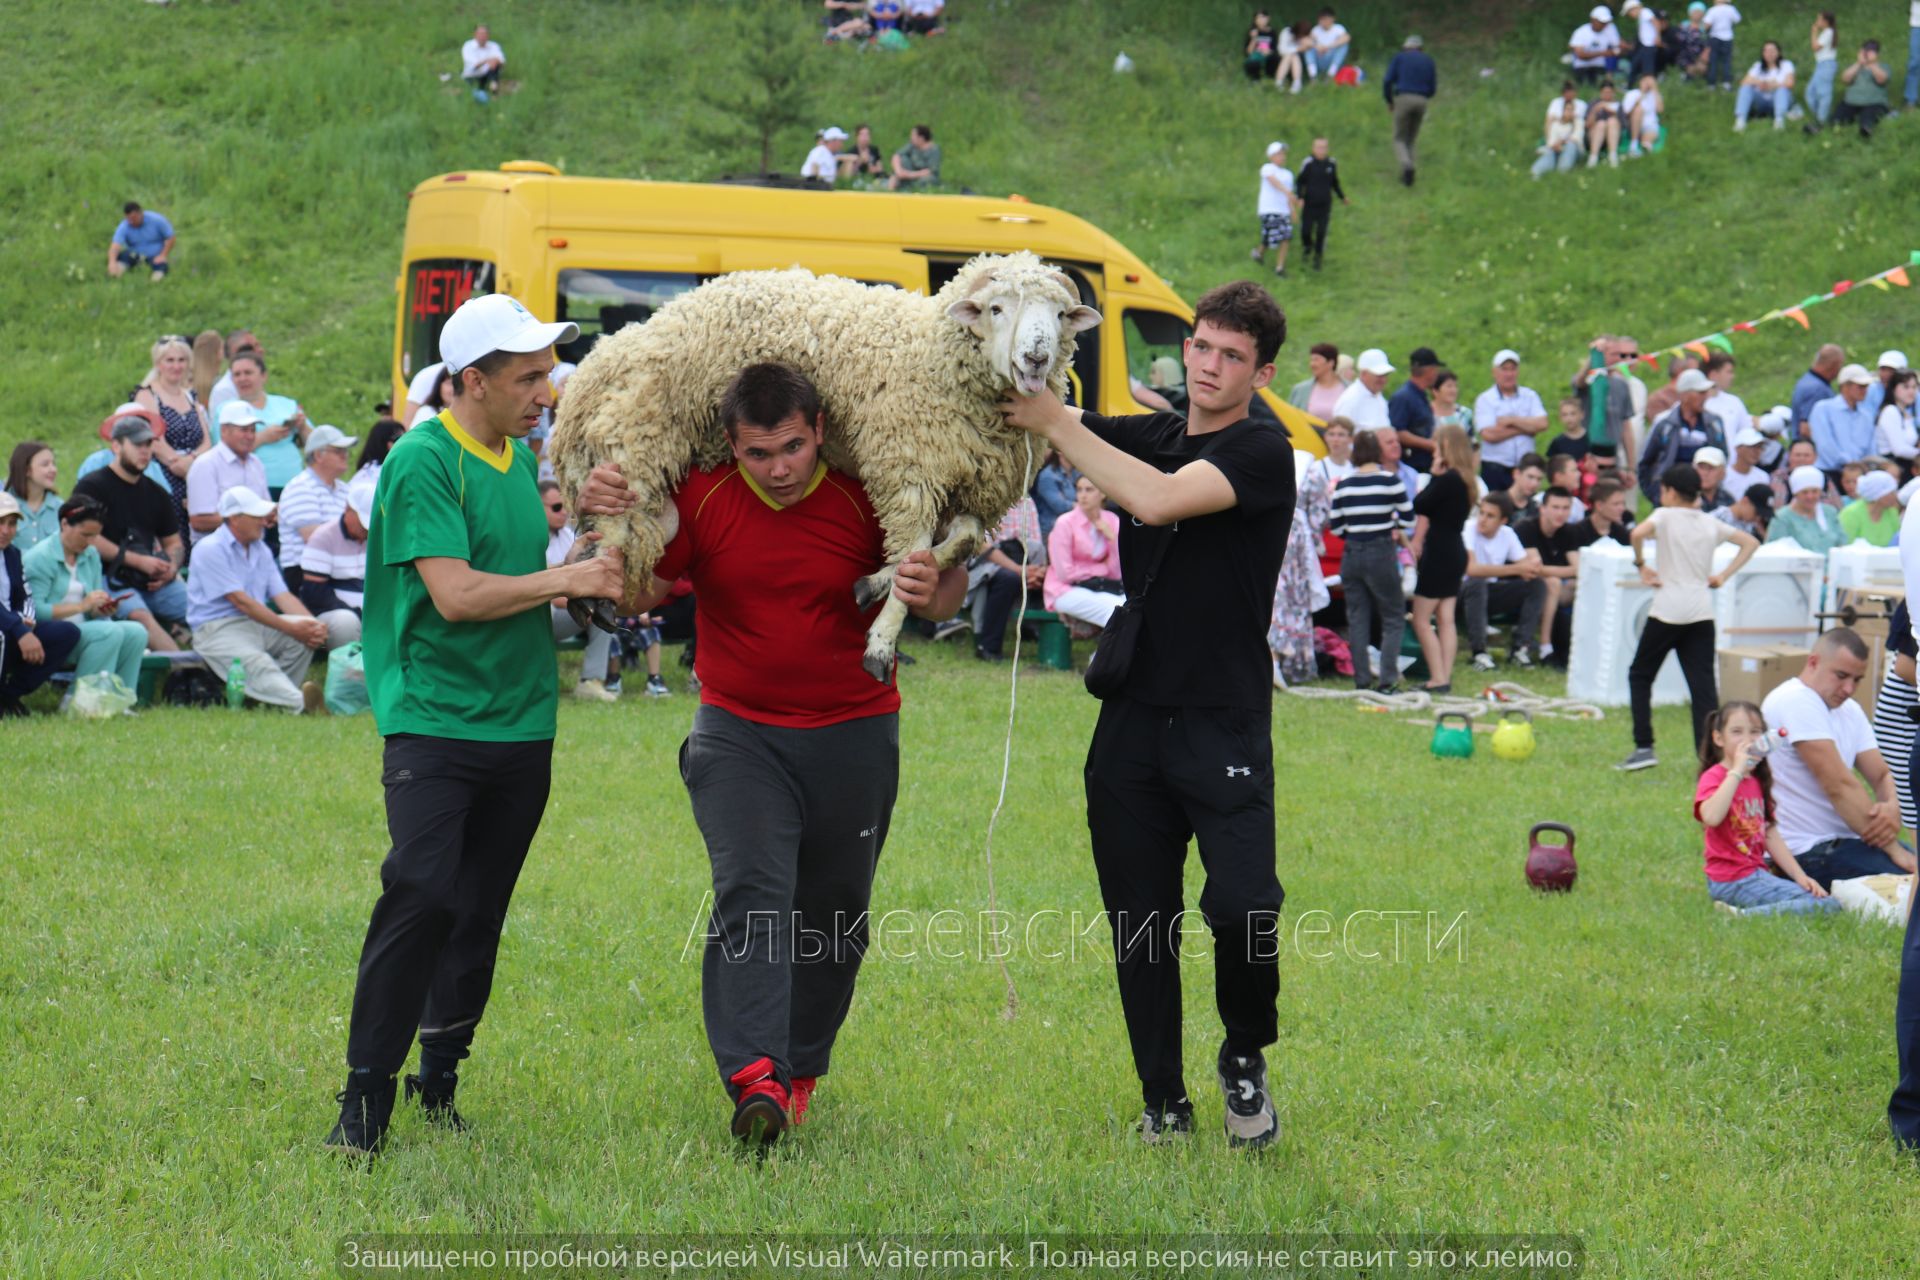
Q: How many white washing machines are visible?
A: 3